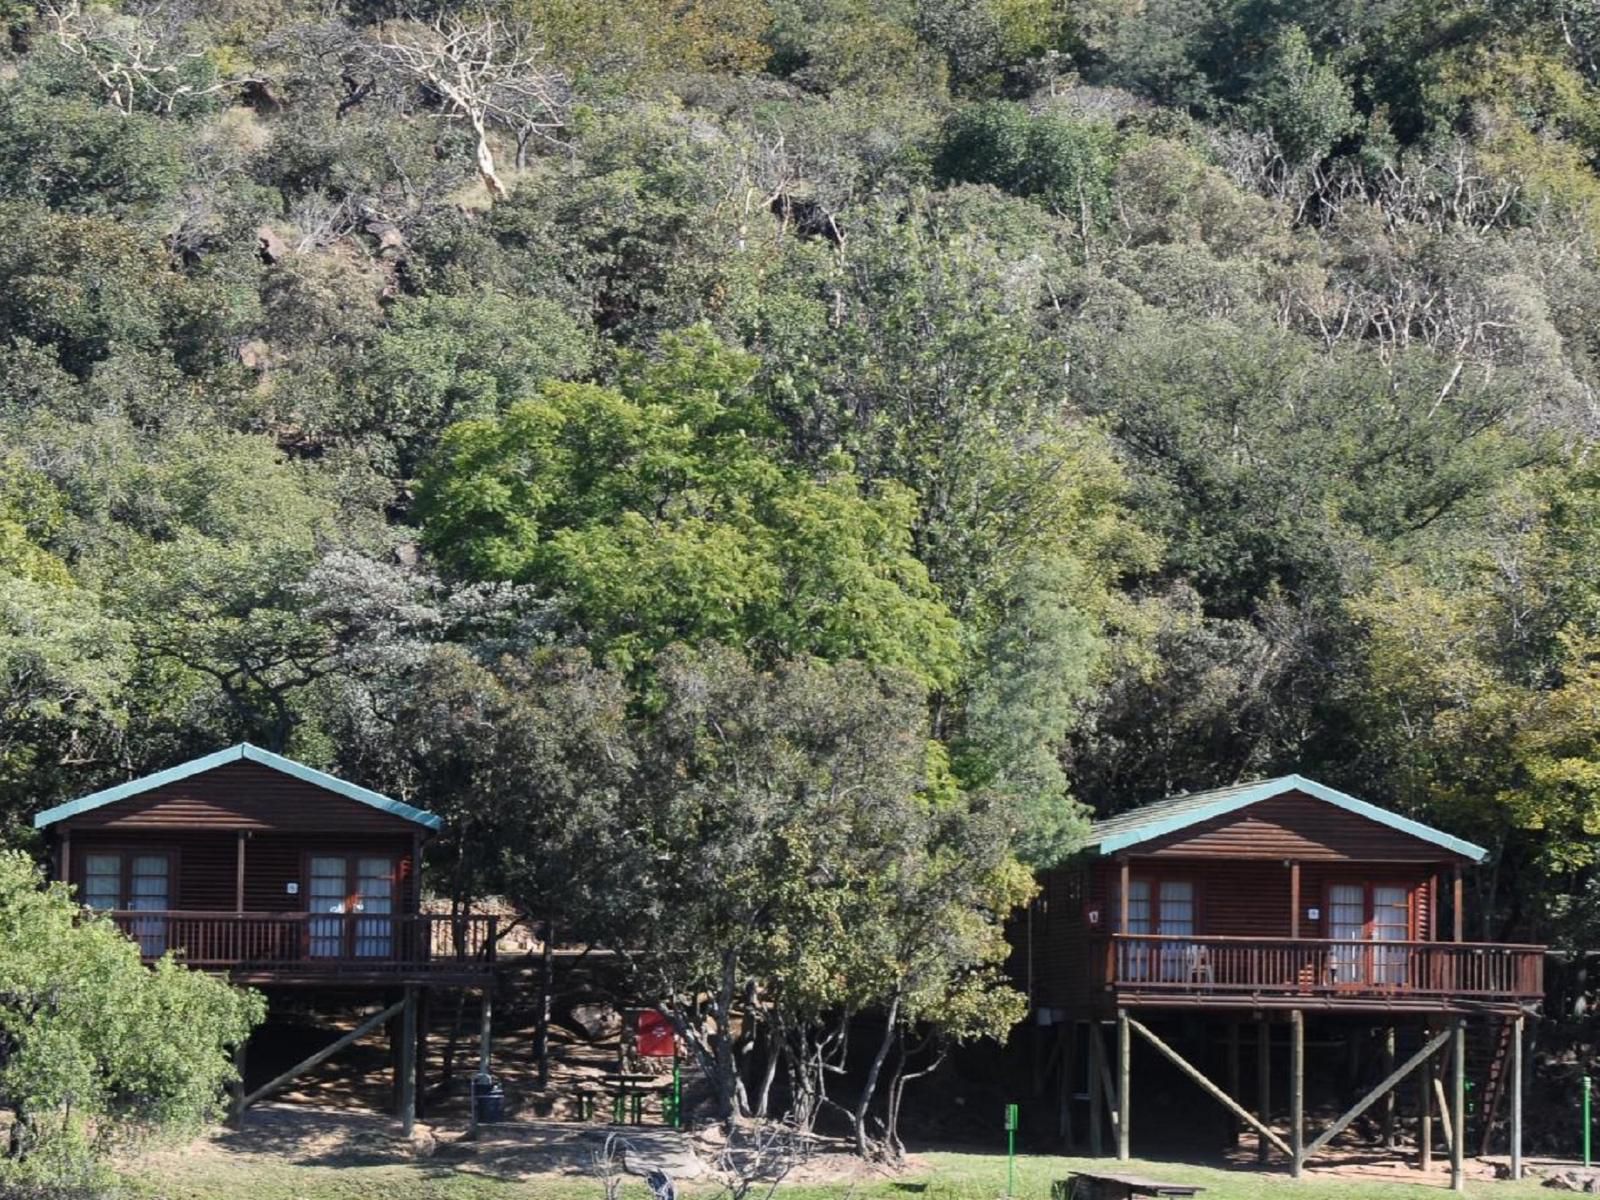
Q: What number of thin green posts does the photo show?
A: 3